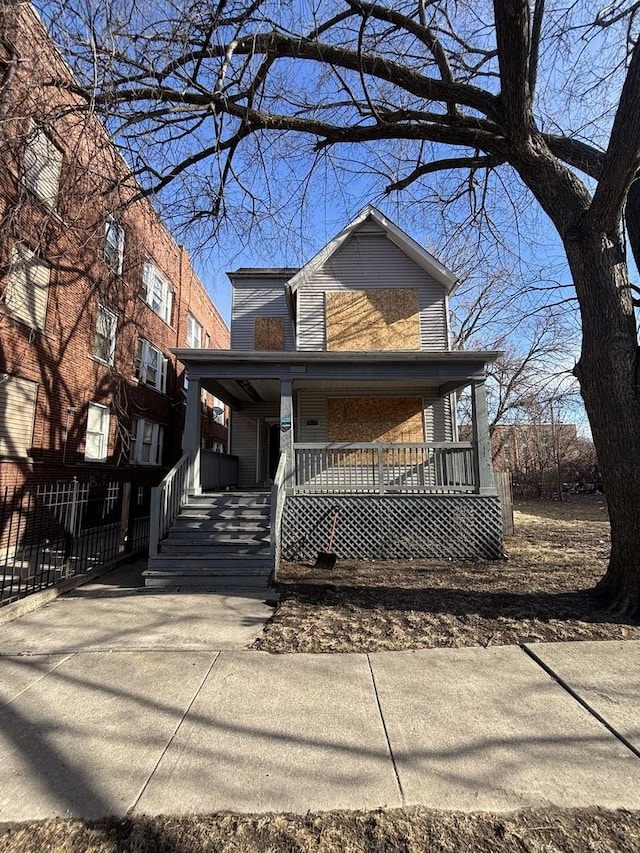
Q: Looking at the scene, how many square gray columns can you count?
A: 3